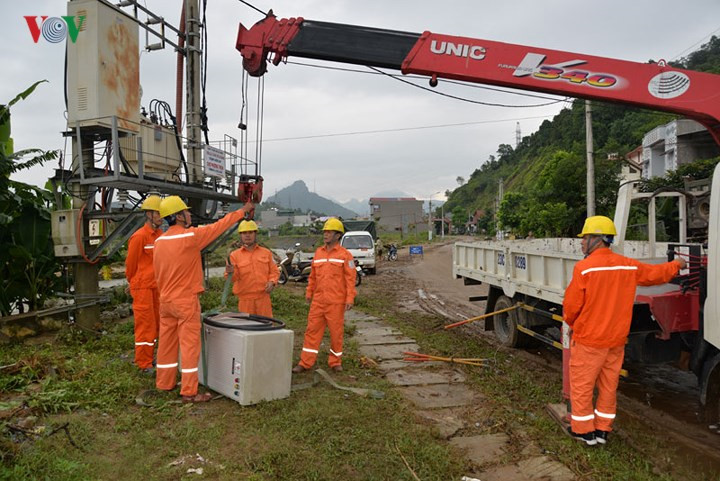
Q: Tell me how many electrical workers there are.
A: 5